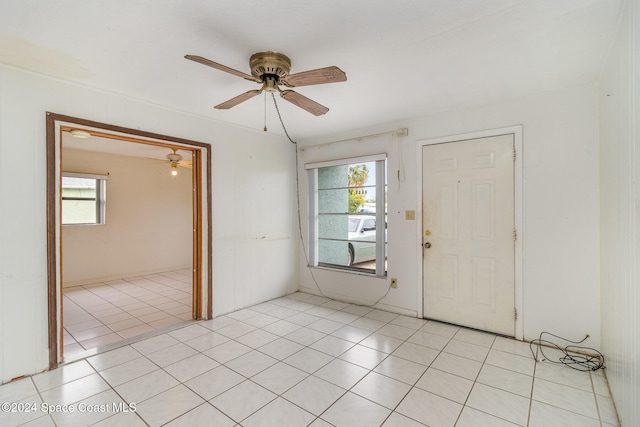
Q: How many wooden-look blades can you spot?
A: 4